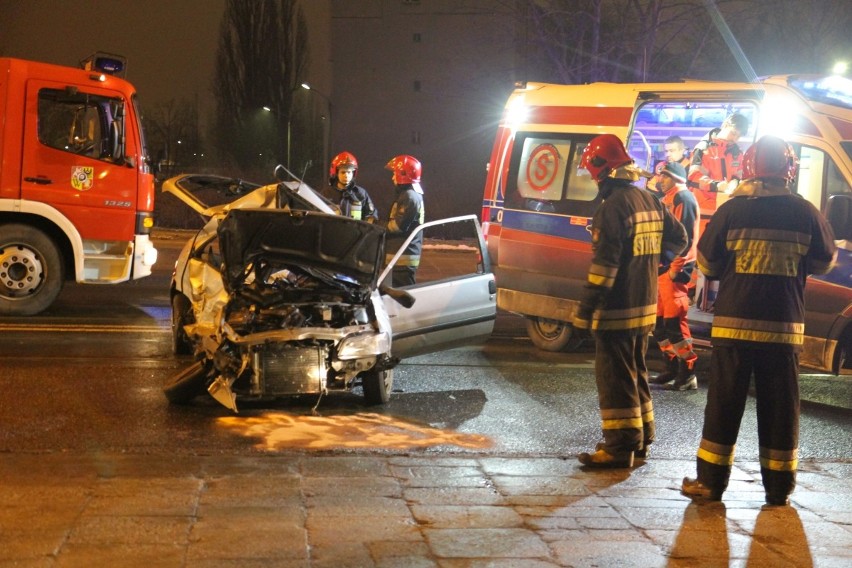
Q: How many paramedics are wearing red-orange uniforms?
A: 3